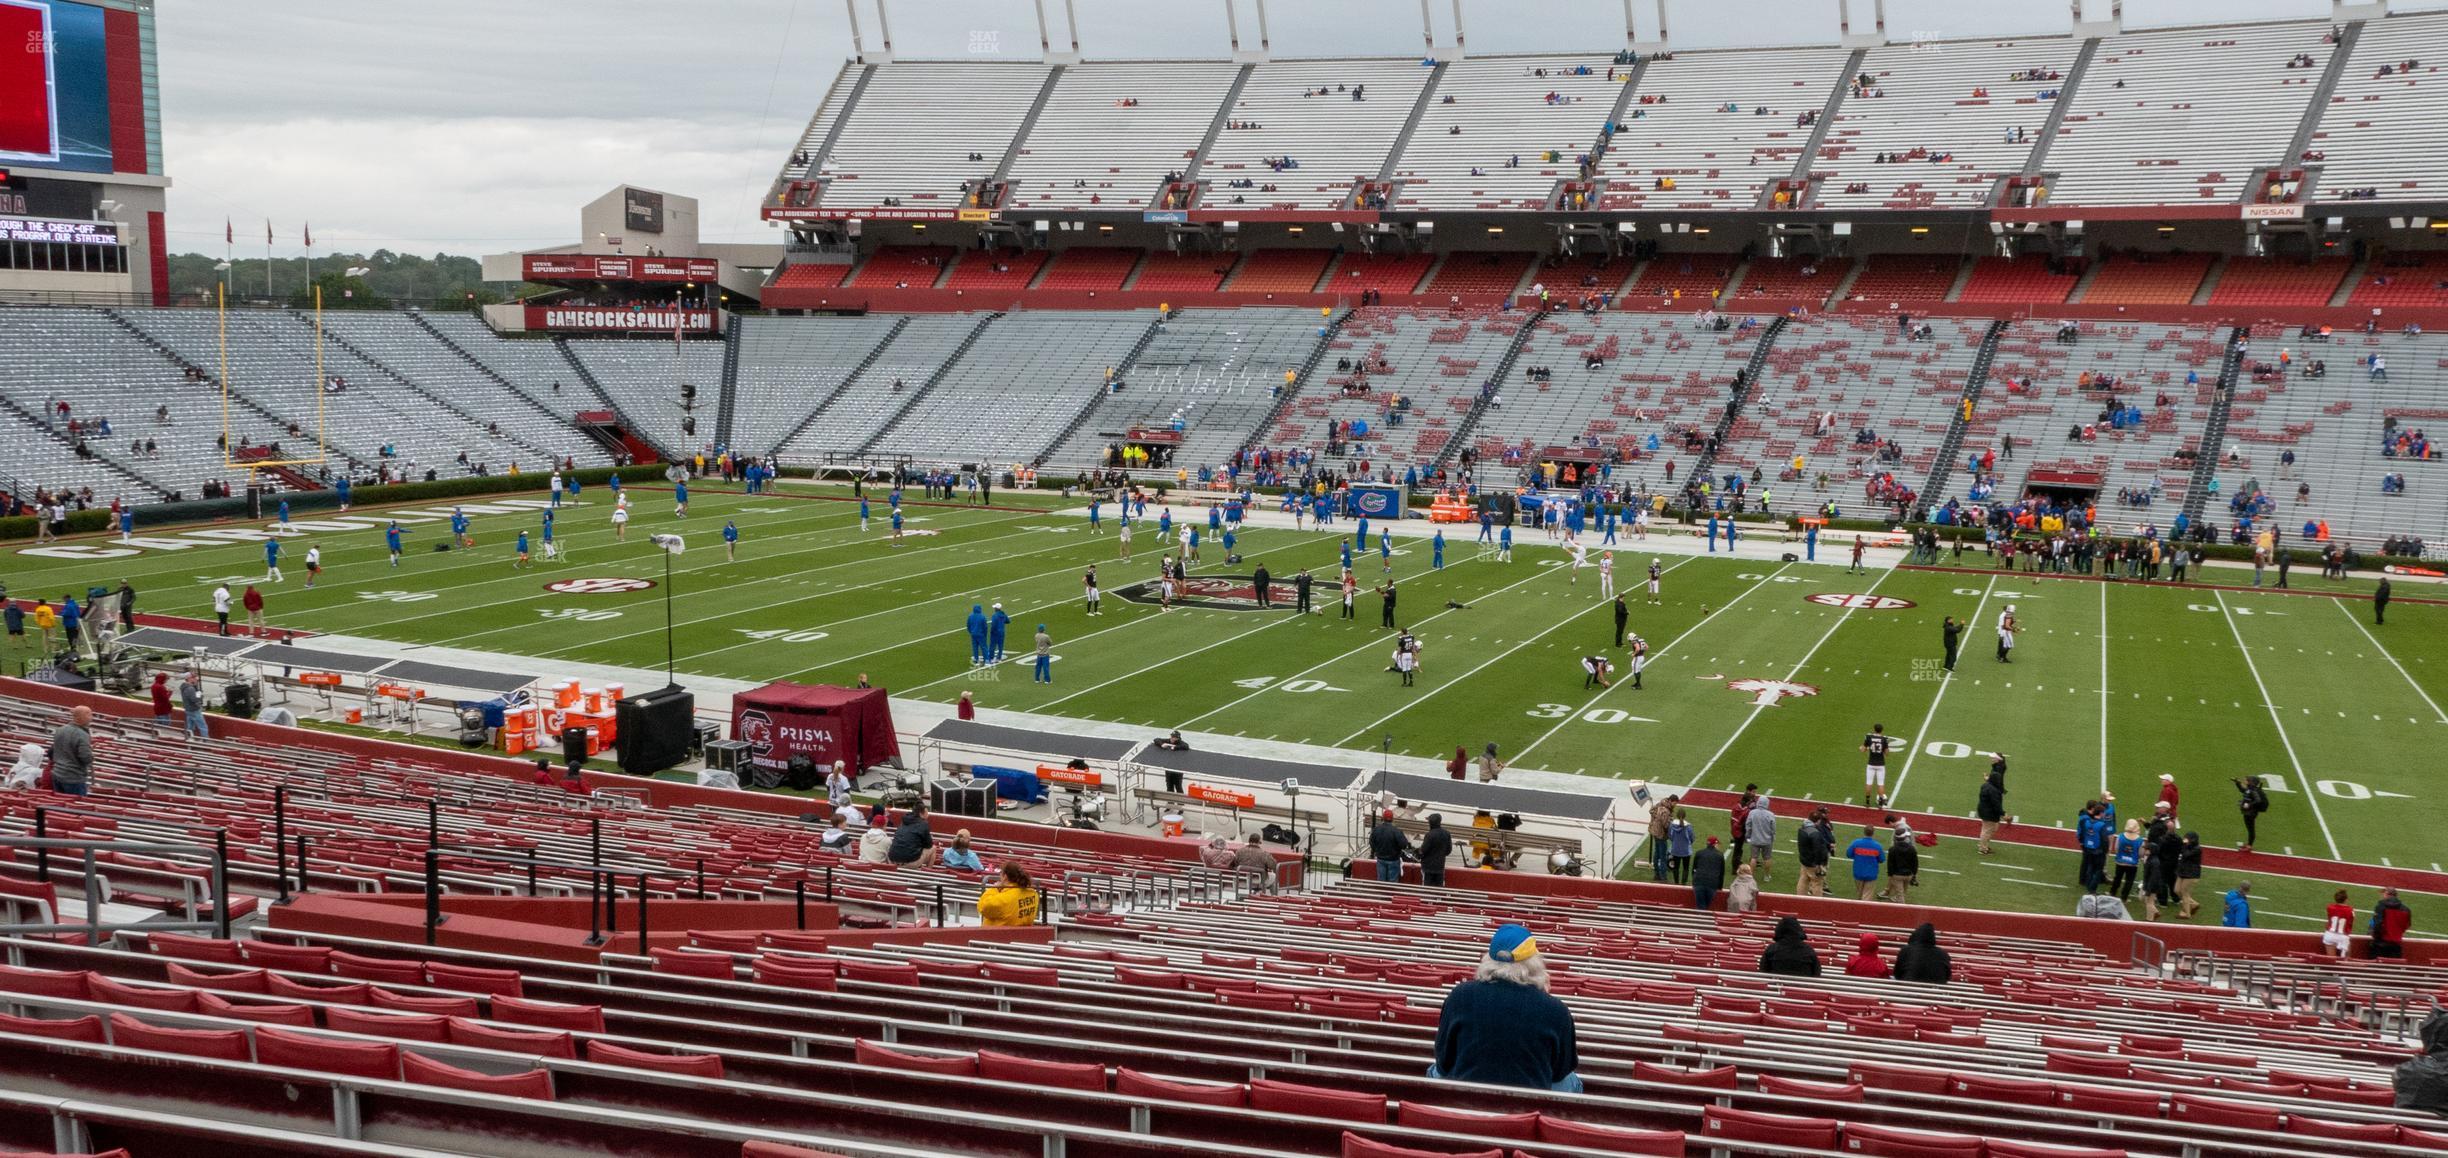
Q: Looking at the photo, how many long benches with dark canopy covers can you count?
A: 6